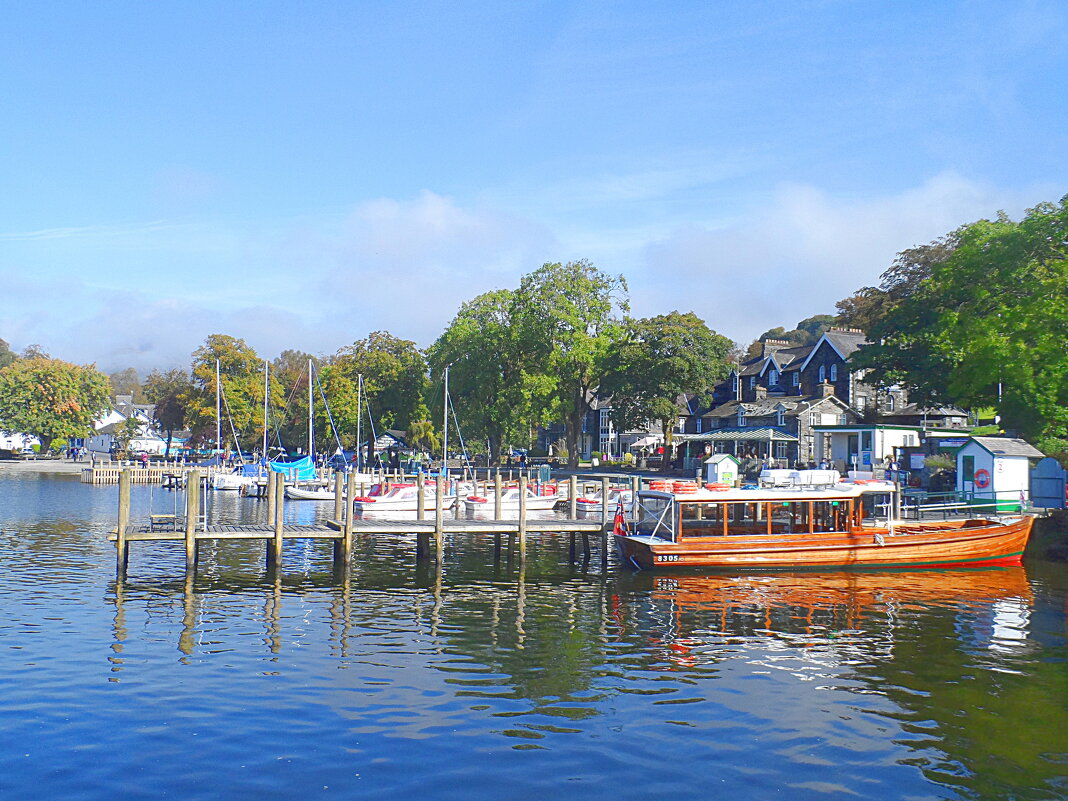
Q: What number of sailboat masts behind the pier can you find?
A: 5